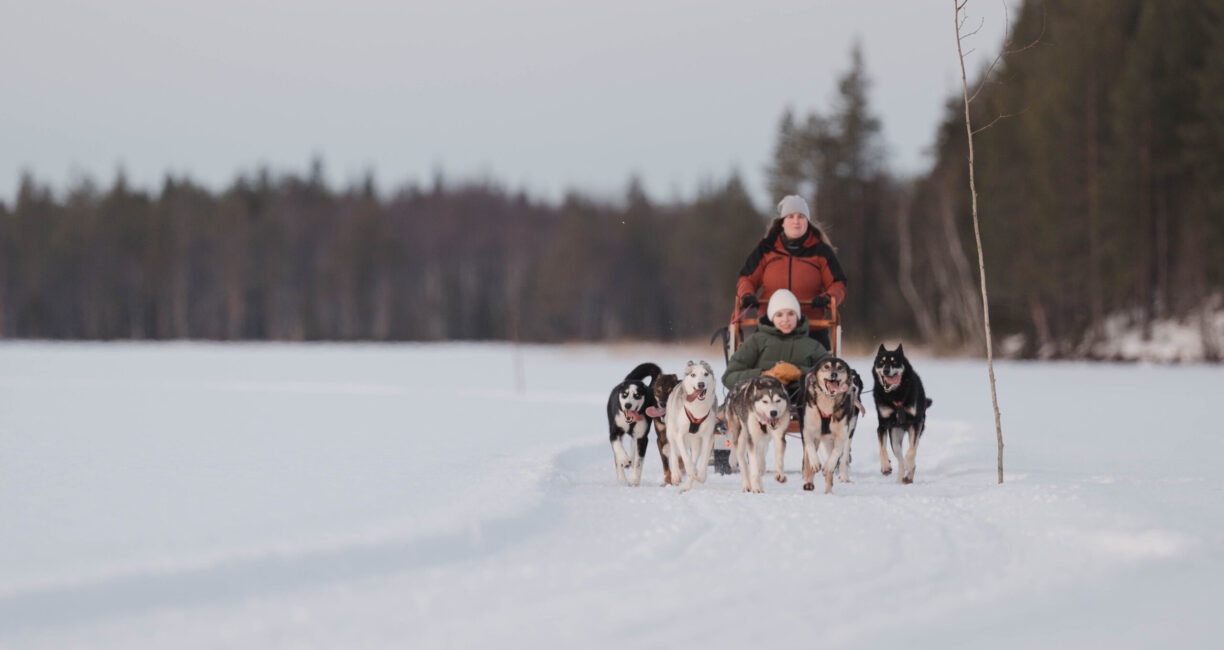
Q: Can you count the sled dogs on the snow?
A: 7